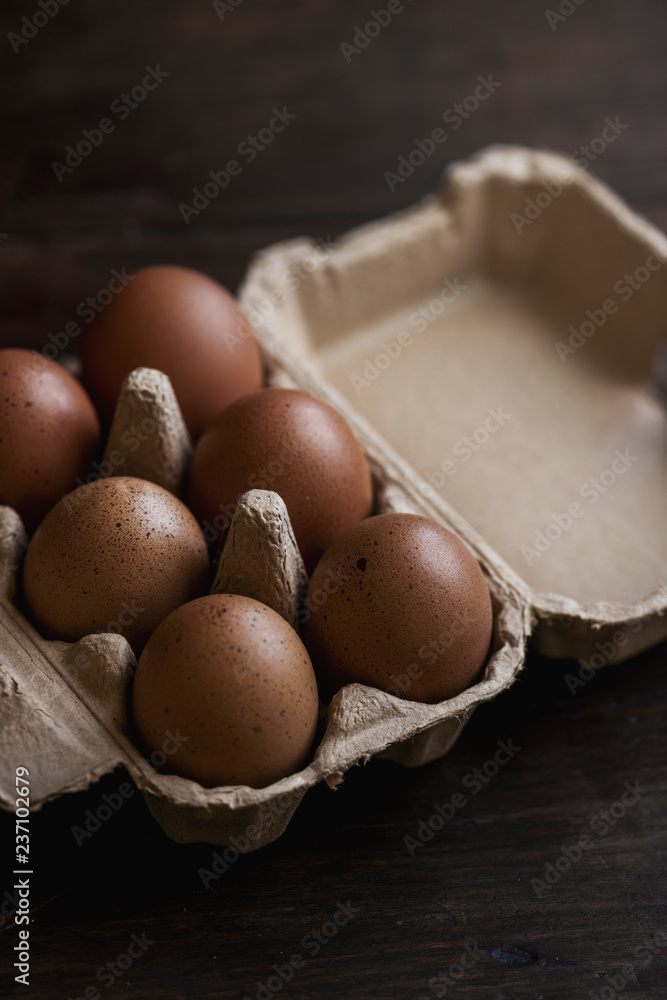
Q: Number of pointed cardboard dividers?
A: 2